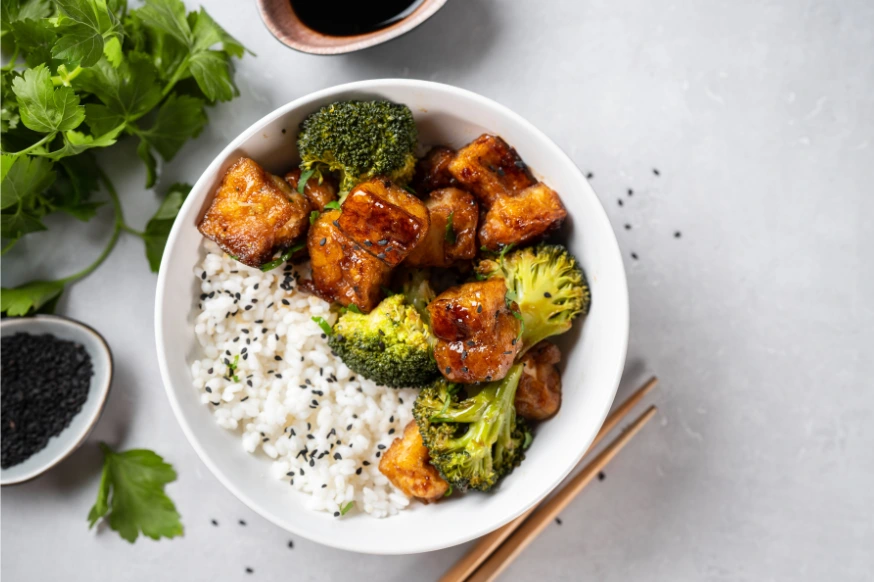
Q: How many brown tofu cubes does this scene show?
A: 11